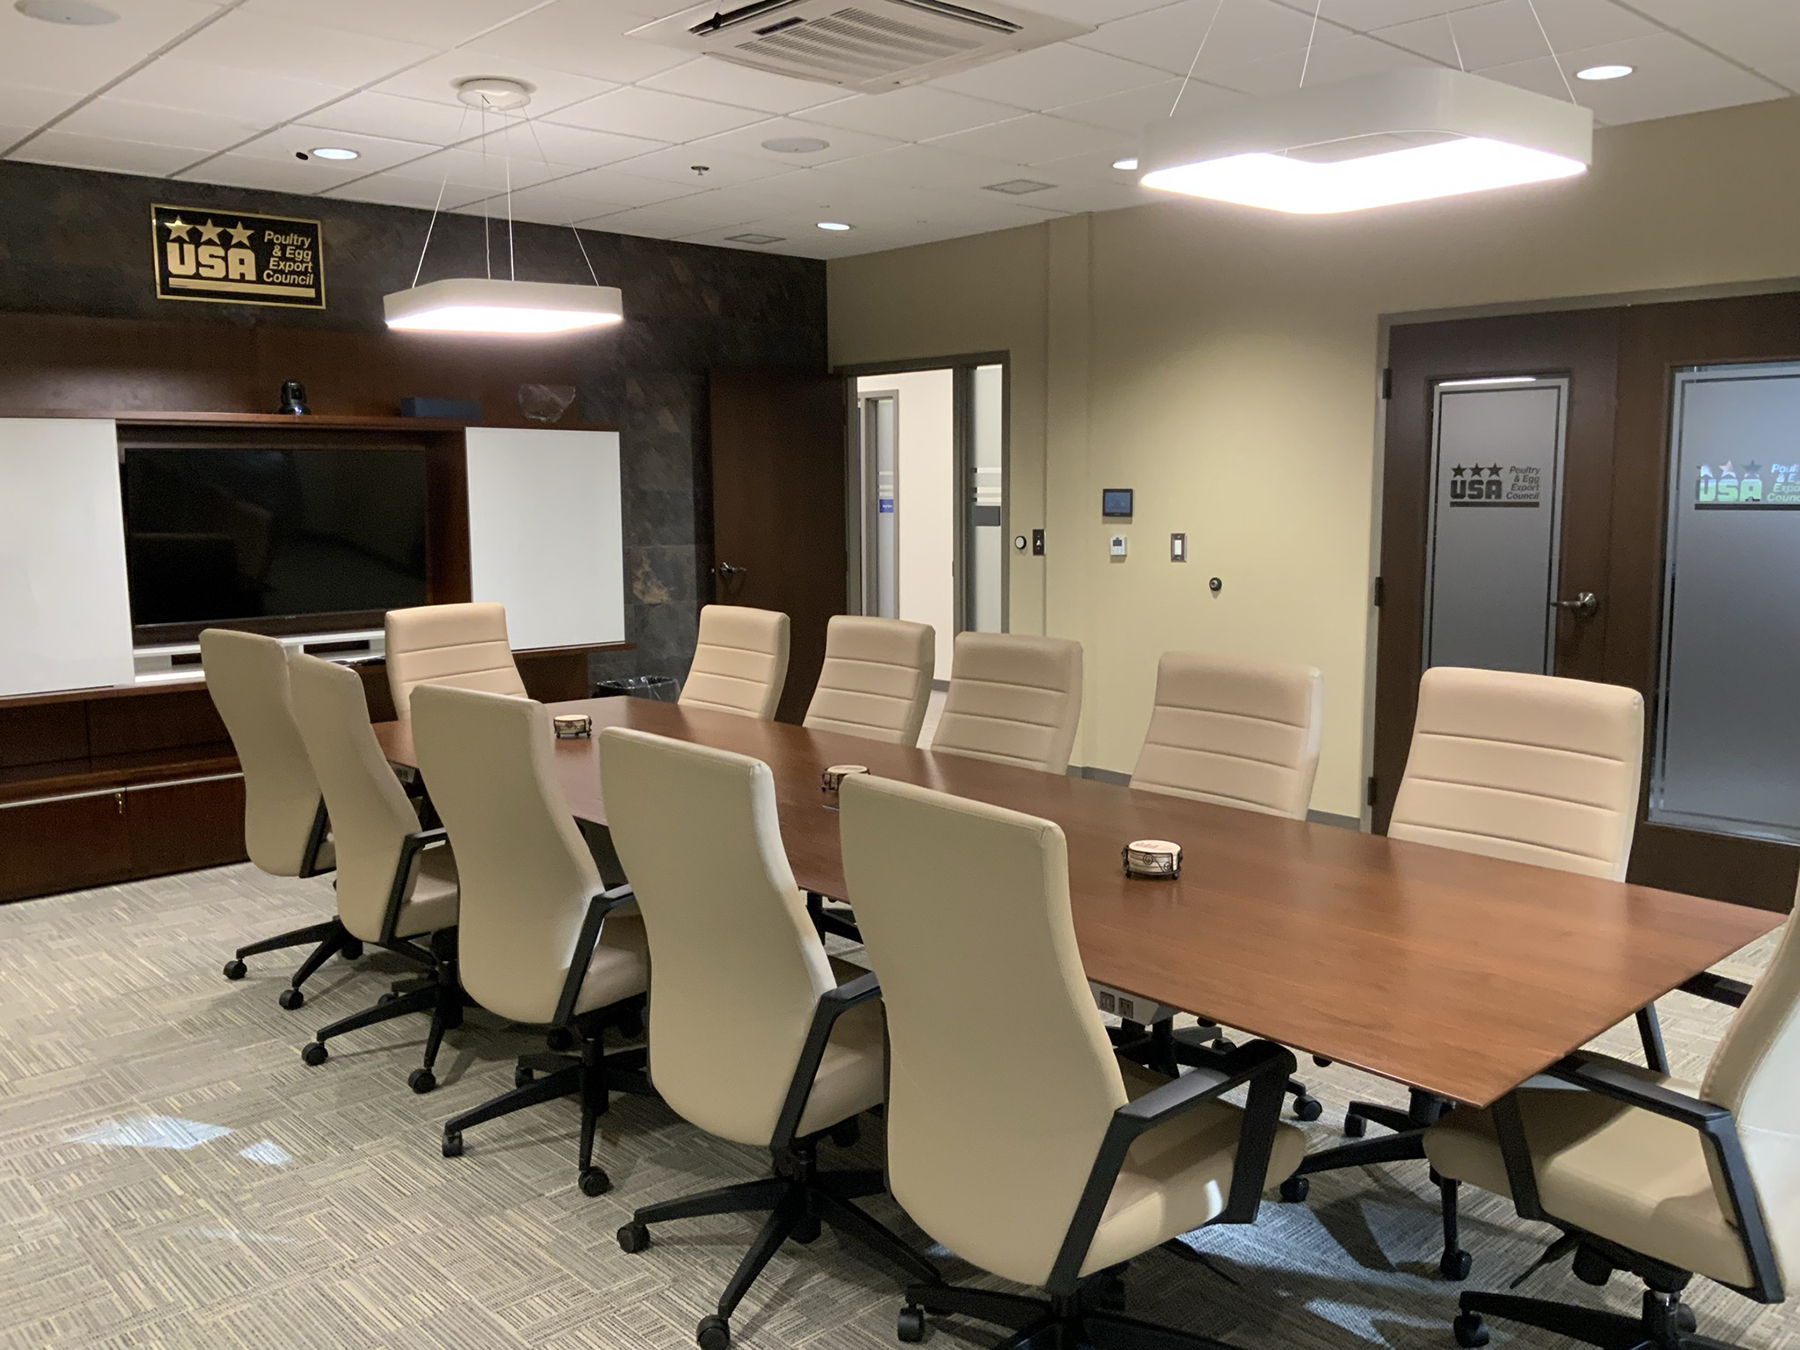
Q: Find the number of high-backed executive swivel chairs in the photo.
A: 12